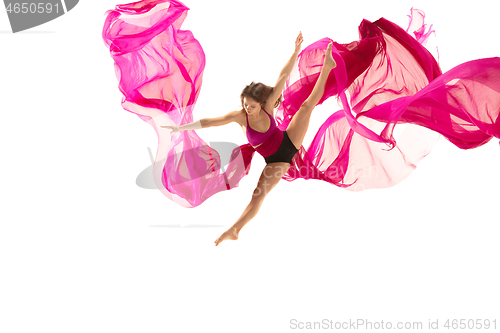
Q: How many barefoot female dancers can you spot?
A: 1